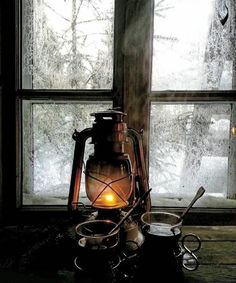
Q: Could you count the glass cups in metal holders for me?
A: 2